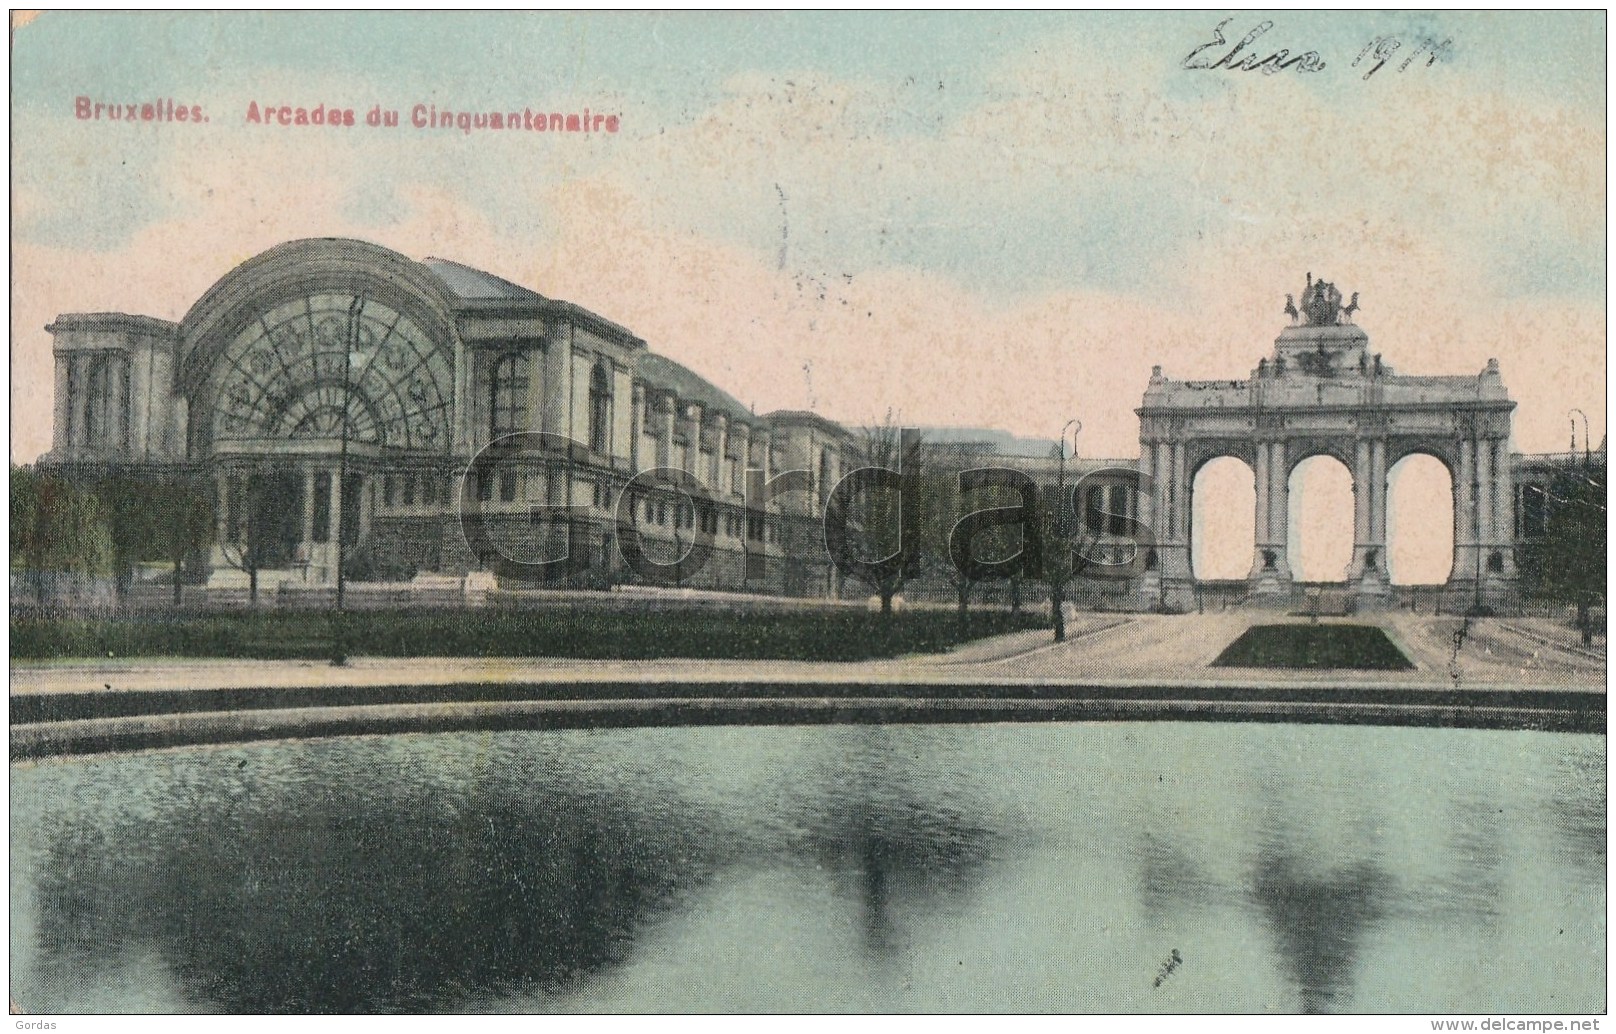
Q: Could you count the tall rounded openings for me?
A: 3